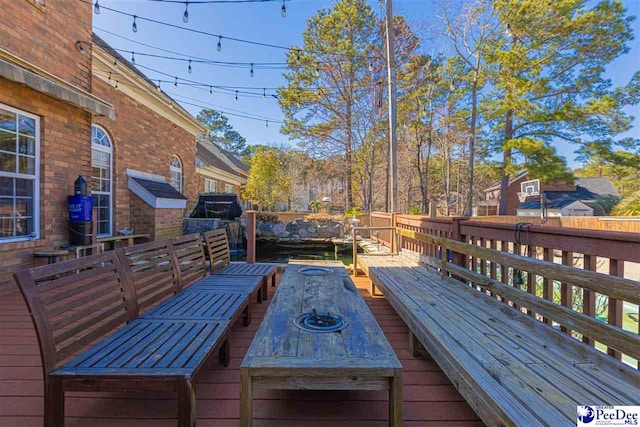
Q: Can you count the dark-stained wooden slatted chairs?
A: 4